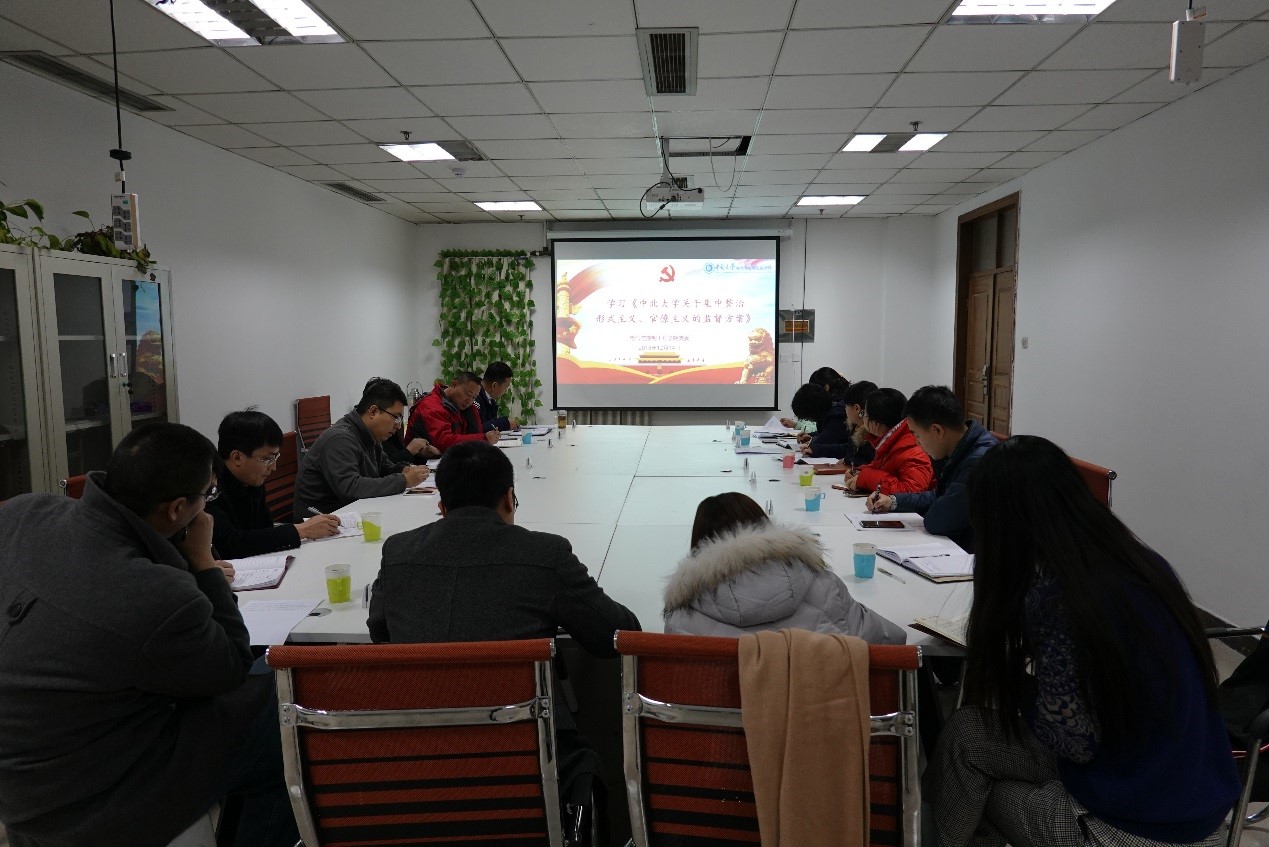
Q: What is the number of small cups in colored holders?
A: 9